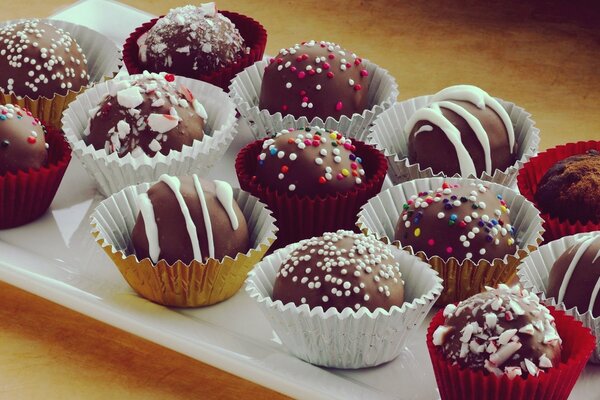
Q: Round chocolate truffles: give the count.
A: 13